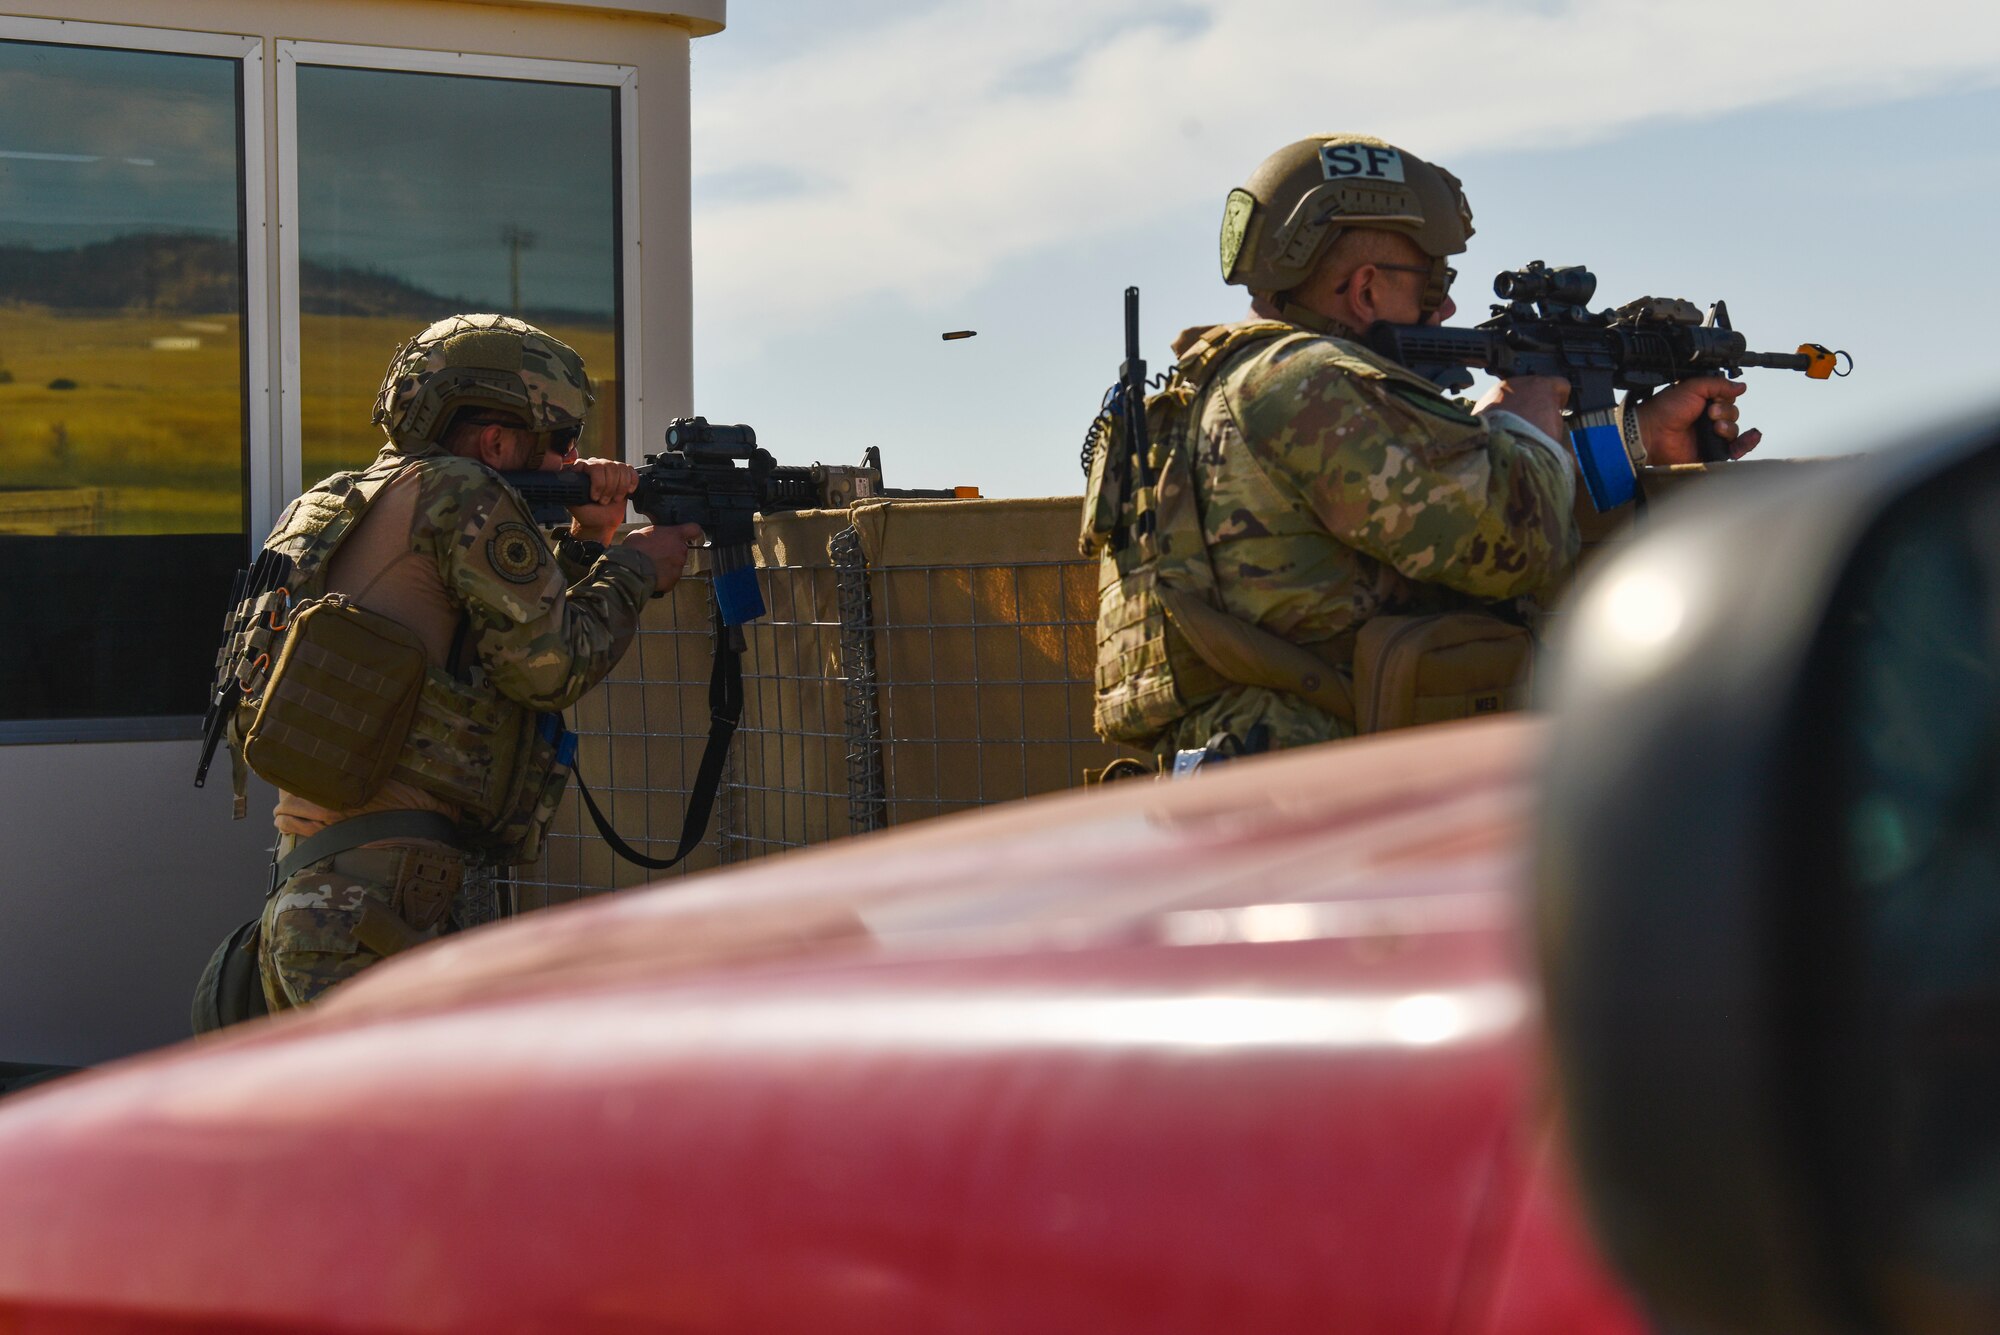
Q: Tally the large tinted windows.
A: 2